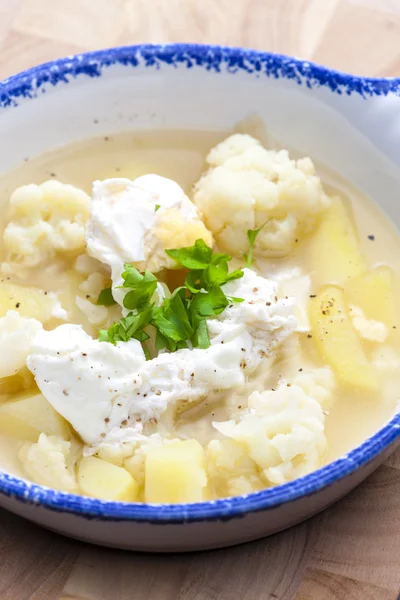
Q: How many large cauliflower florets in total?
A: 3